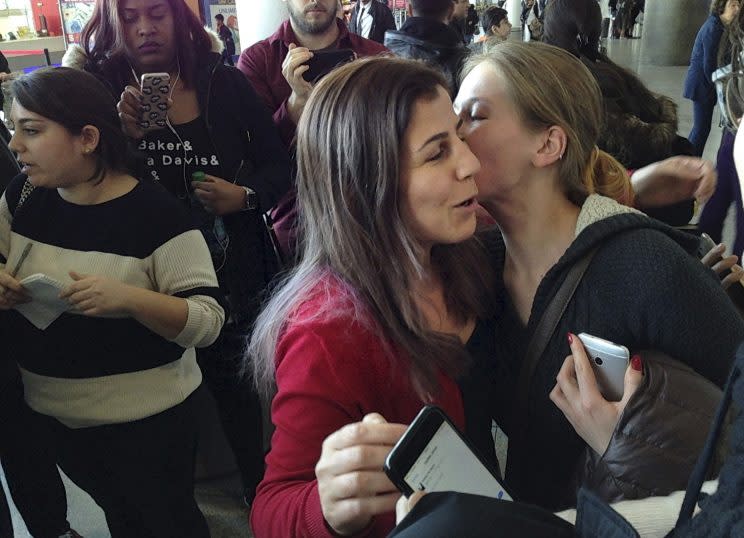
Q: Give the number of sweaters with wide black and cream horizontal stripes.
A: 1